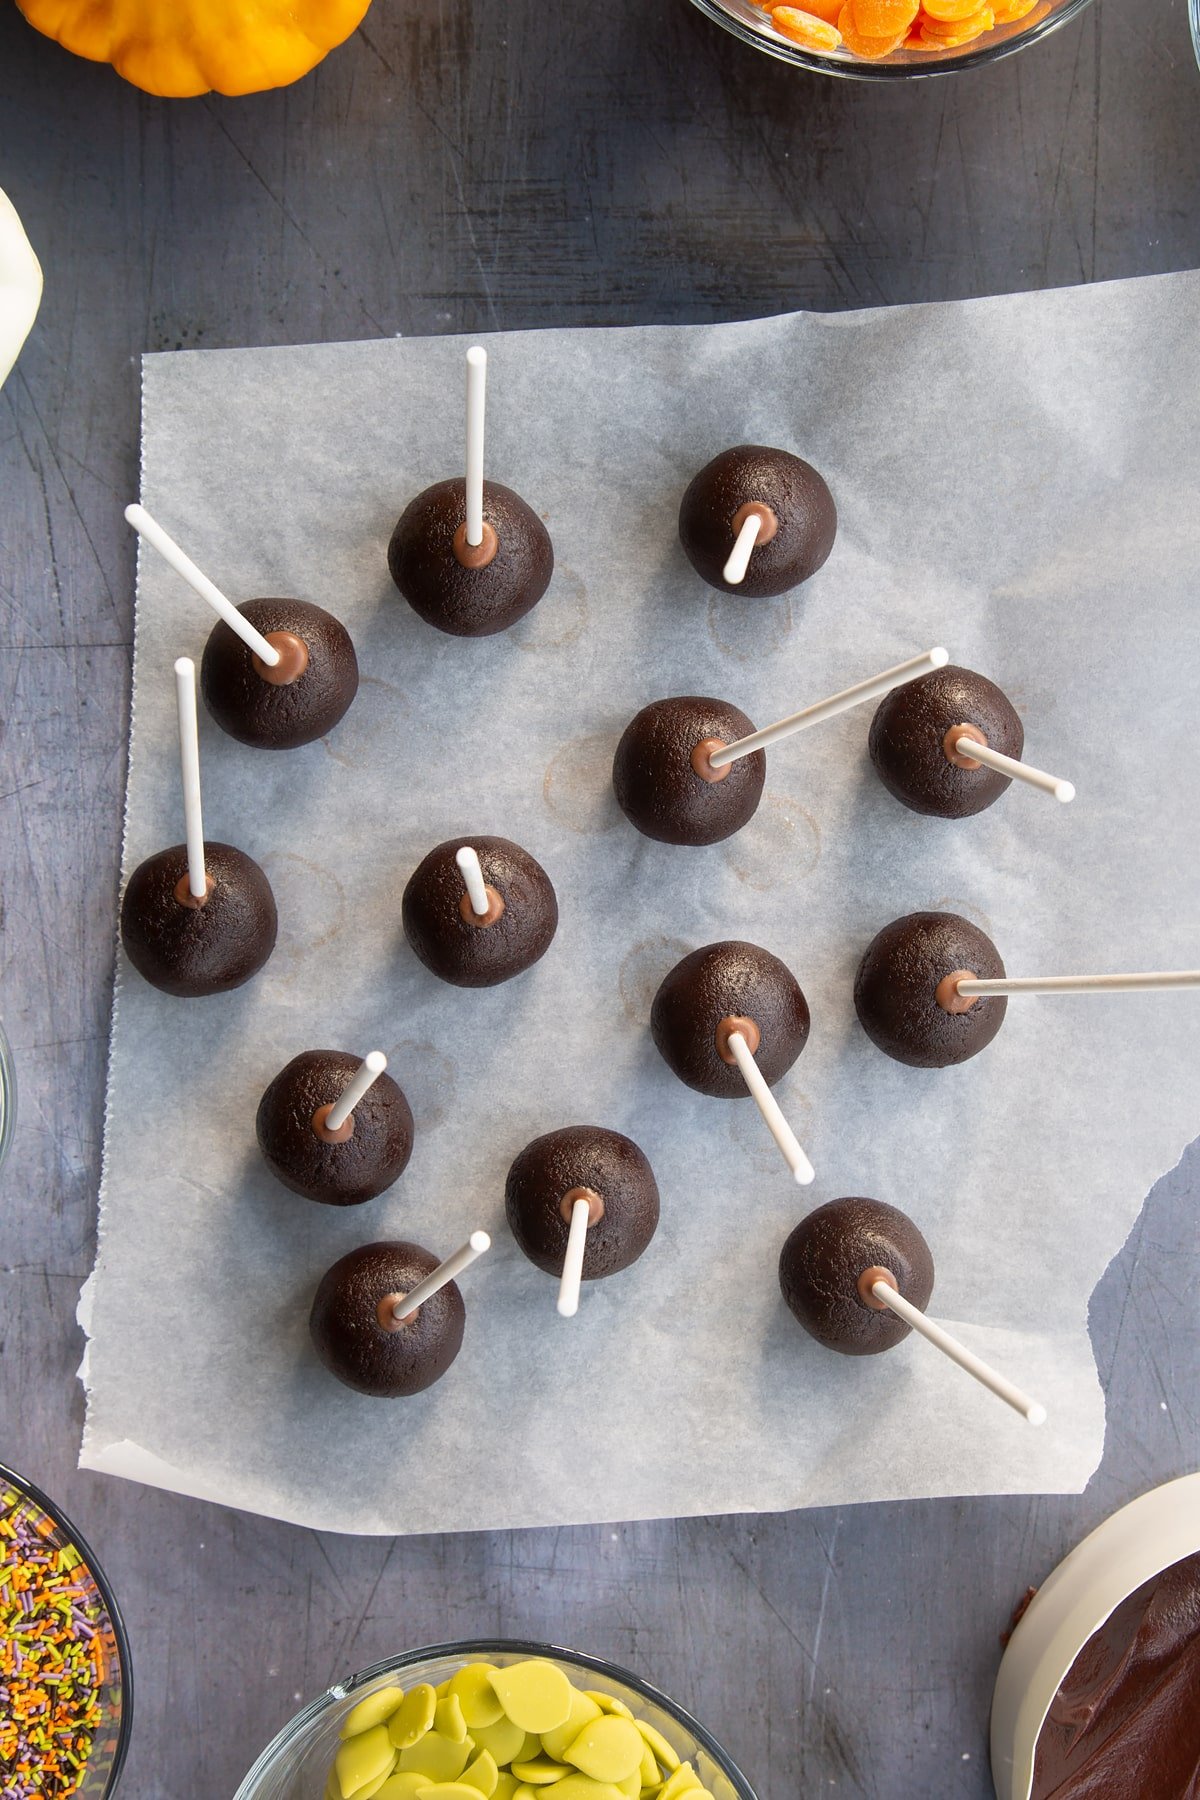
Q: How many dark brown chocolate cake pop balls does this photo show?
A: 13